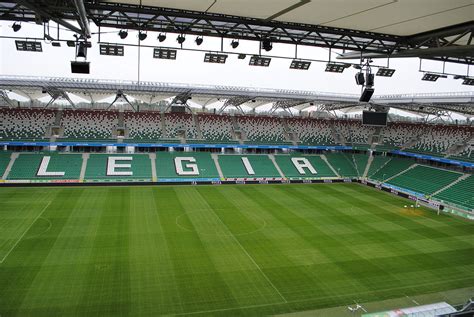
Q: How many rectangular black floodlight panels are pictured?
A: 10